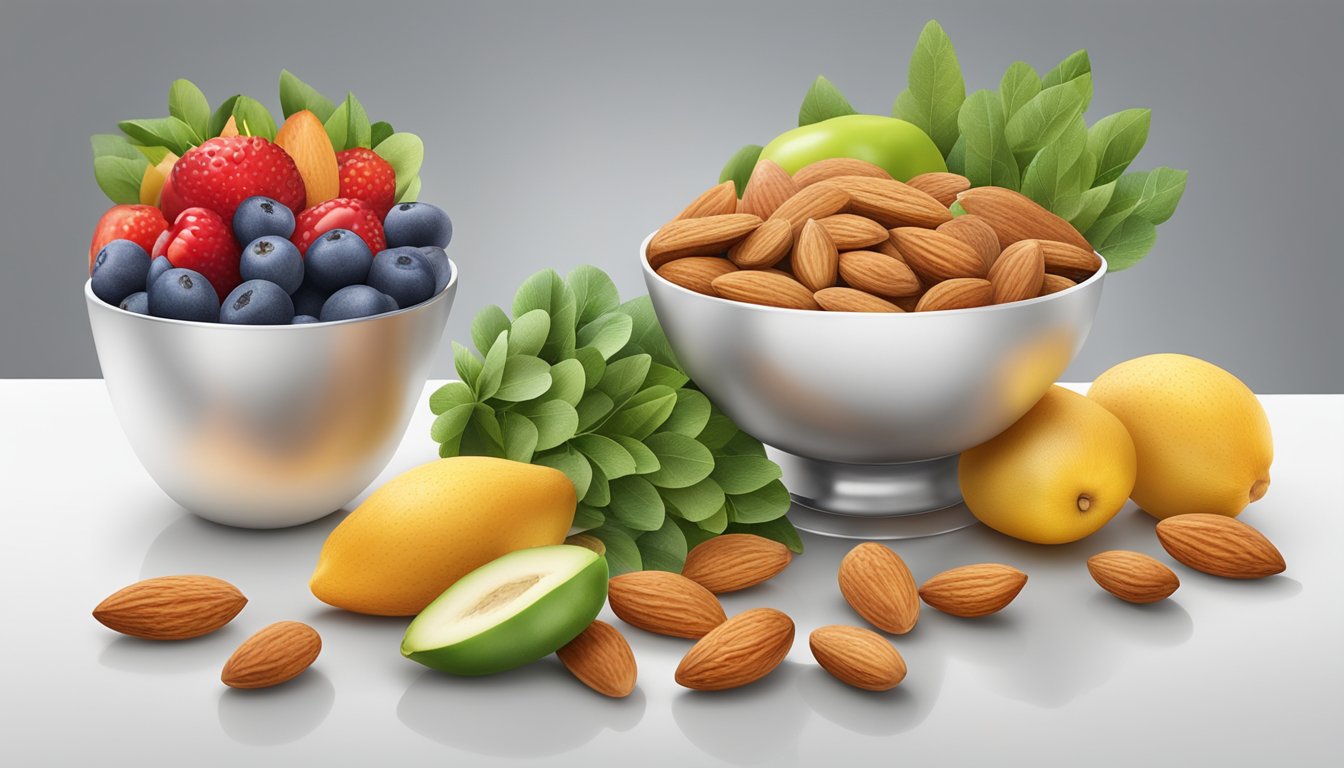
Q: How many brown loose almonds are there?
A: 11